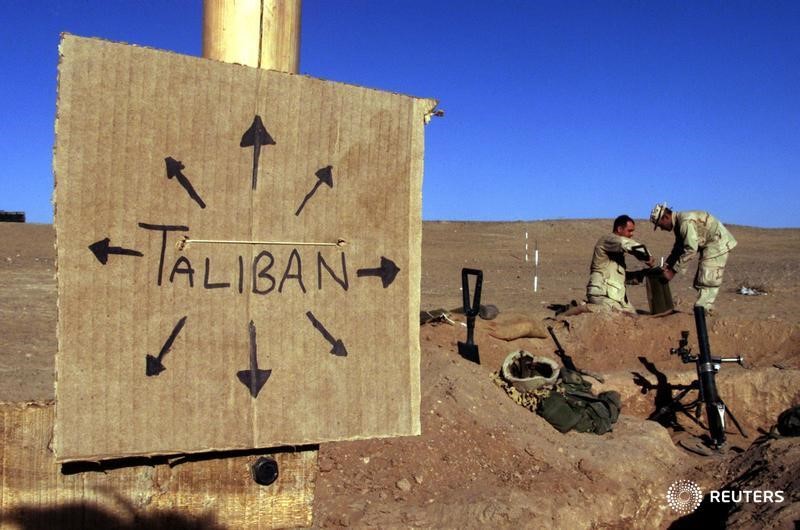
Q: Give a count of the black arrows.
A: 8